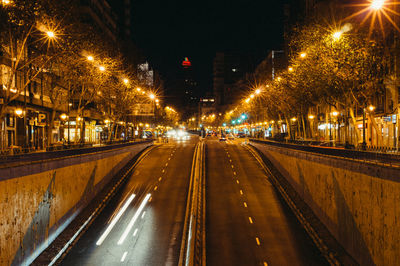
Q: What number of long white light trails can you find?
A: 2